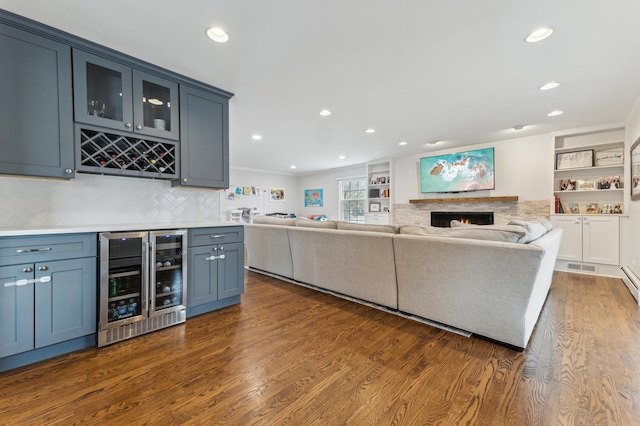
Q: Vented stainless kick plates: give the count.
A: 1